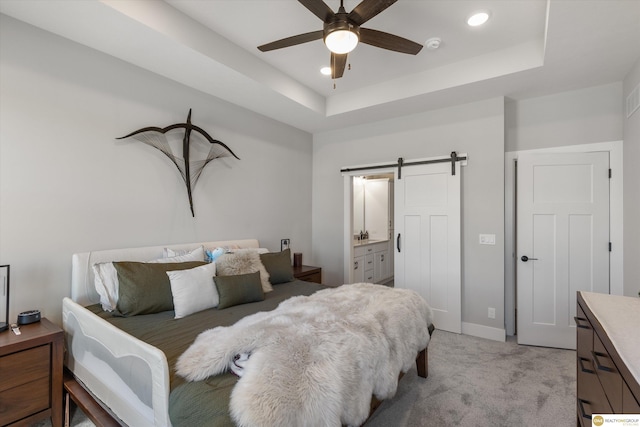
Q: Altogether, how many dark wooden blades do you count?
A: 5